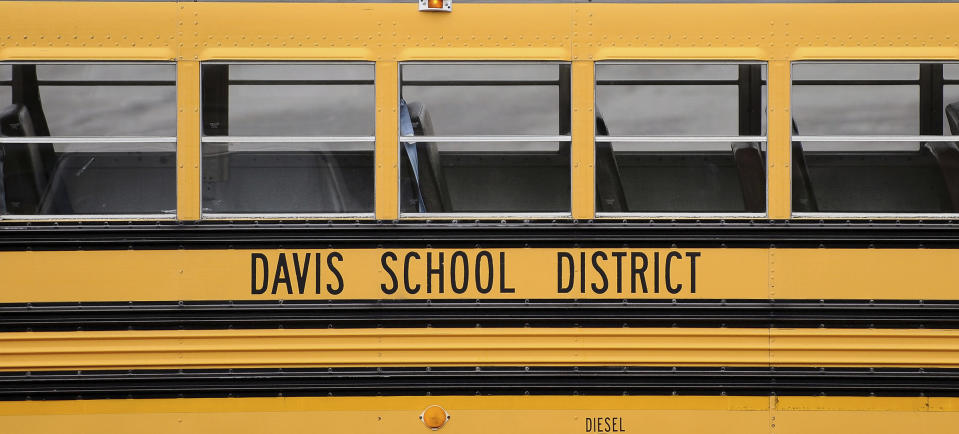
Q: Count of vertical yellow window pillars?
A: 4